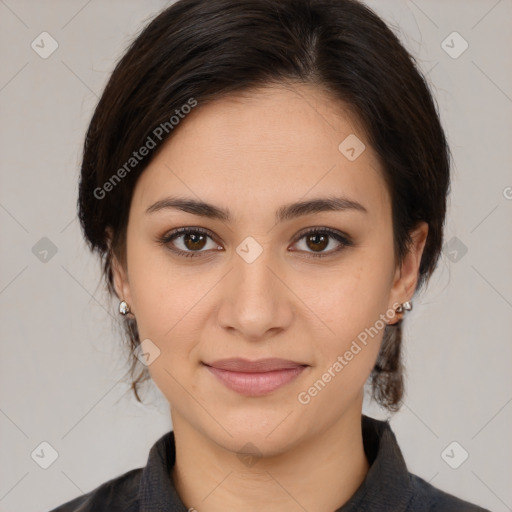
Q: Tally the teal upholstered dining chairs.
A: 0